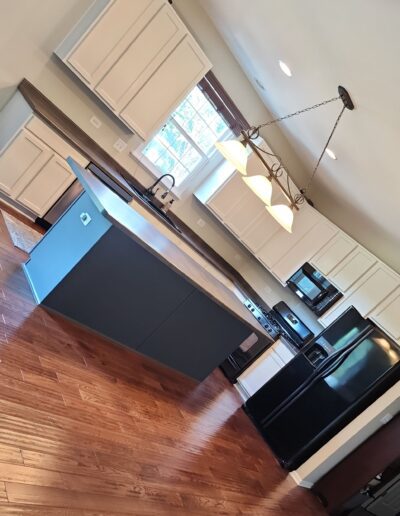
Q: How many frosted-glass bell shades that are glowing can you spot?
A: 3